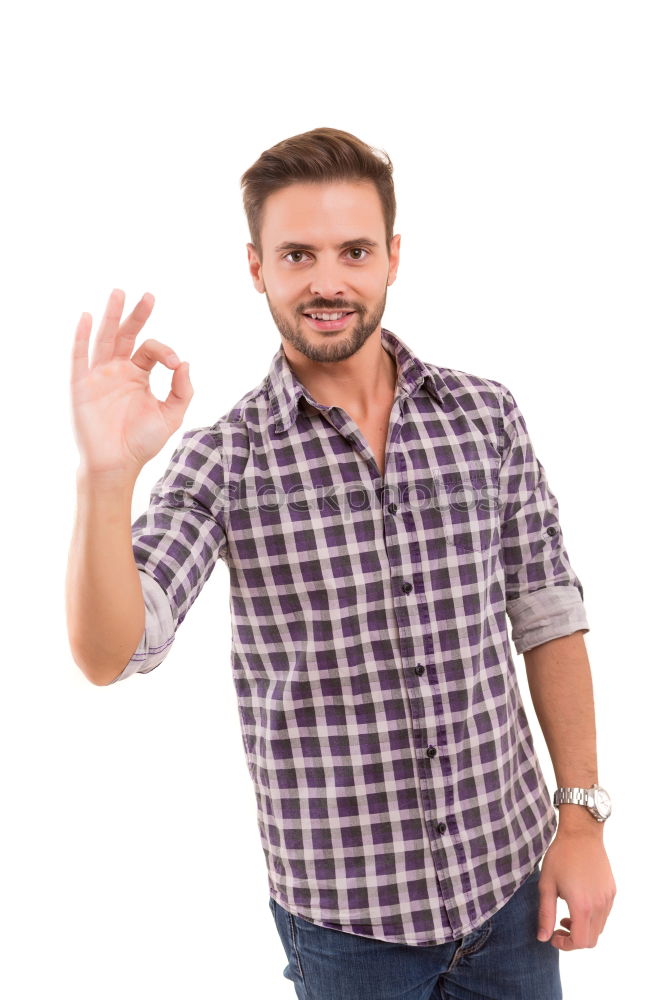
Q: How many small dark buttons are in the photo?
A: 6